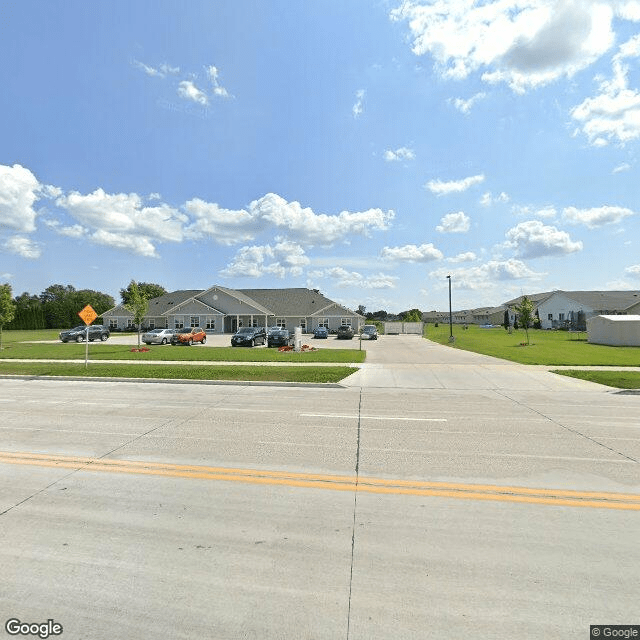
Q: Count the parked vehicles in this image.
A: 8